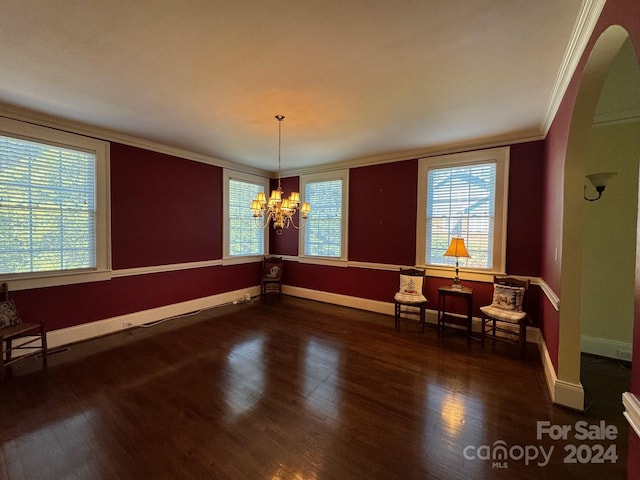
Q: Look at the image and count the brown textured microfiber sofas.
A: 0